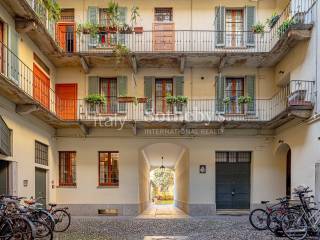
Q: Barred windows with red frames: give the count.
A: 2